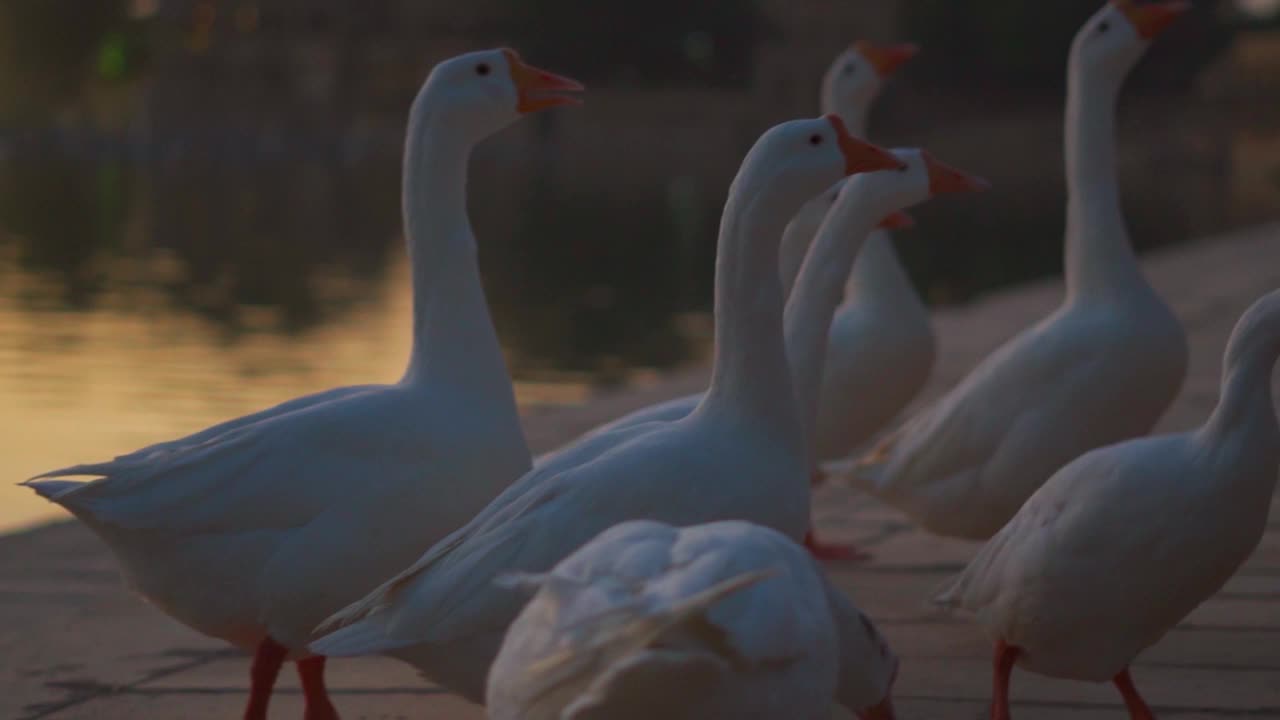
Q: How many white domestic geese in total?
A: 8